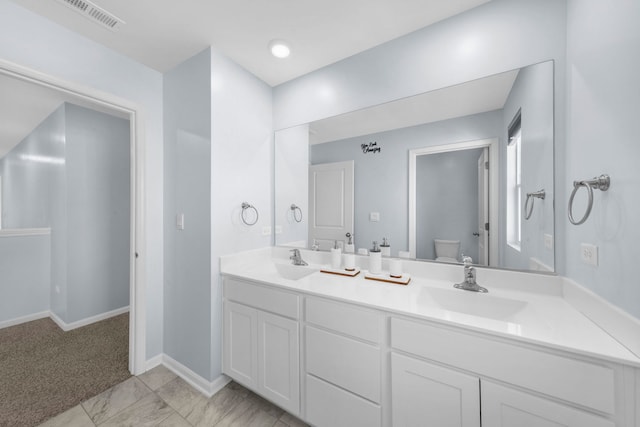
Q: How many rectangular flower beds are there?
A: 0